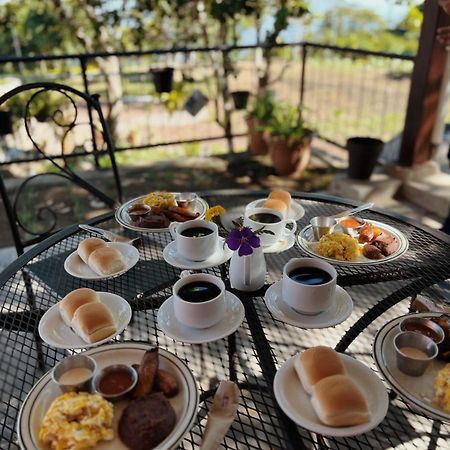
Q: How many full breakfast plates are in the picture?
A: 4